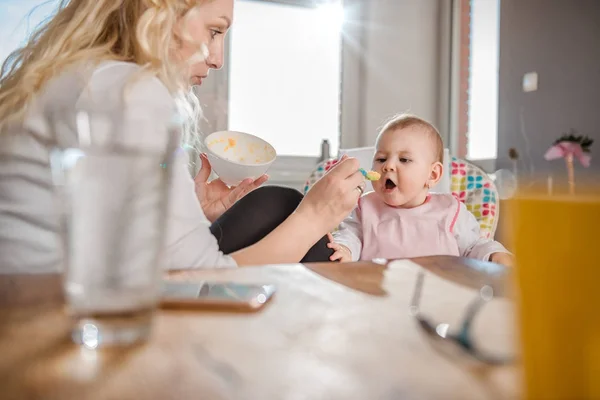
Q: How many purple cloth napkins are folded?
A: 0